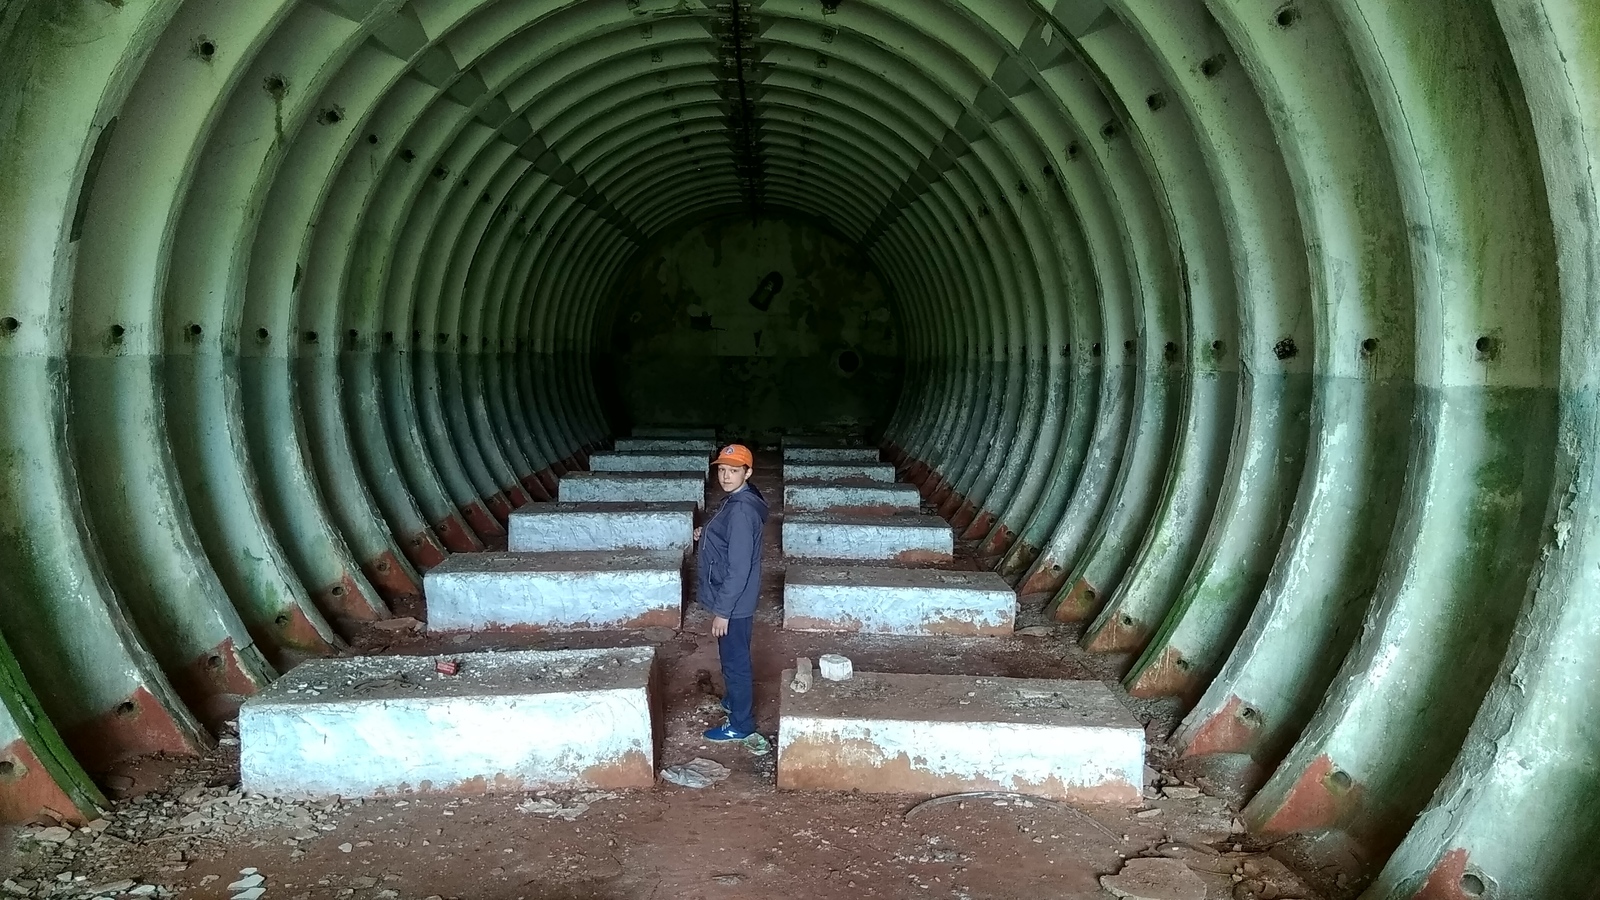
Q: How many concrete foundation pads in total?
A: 14